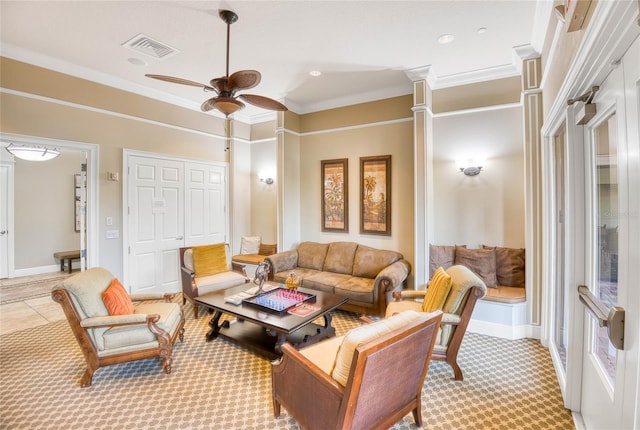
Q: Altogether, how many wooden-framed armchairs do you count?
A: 4